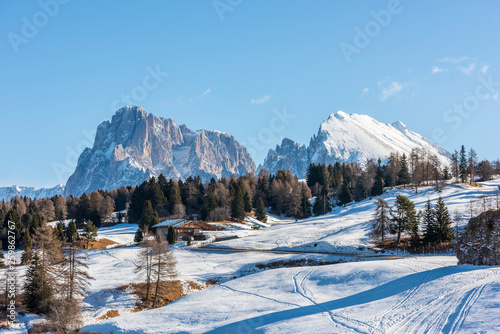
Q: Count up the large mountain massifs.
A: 2